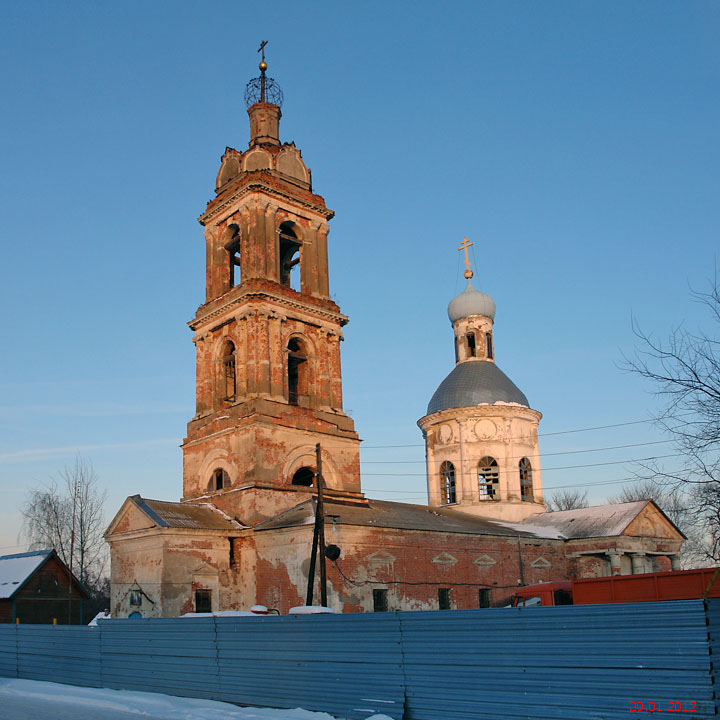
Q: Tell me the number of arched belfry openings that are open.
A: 4